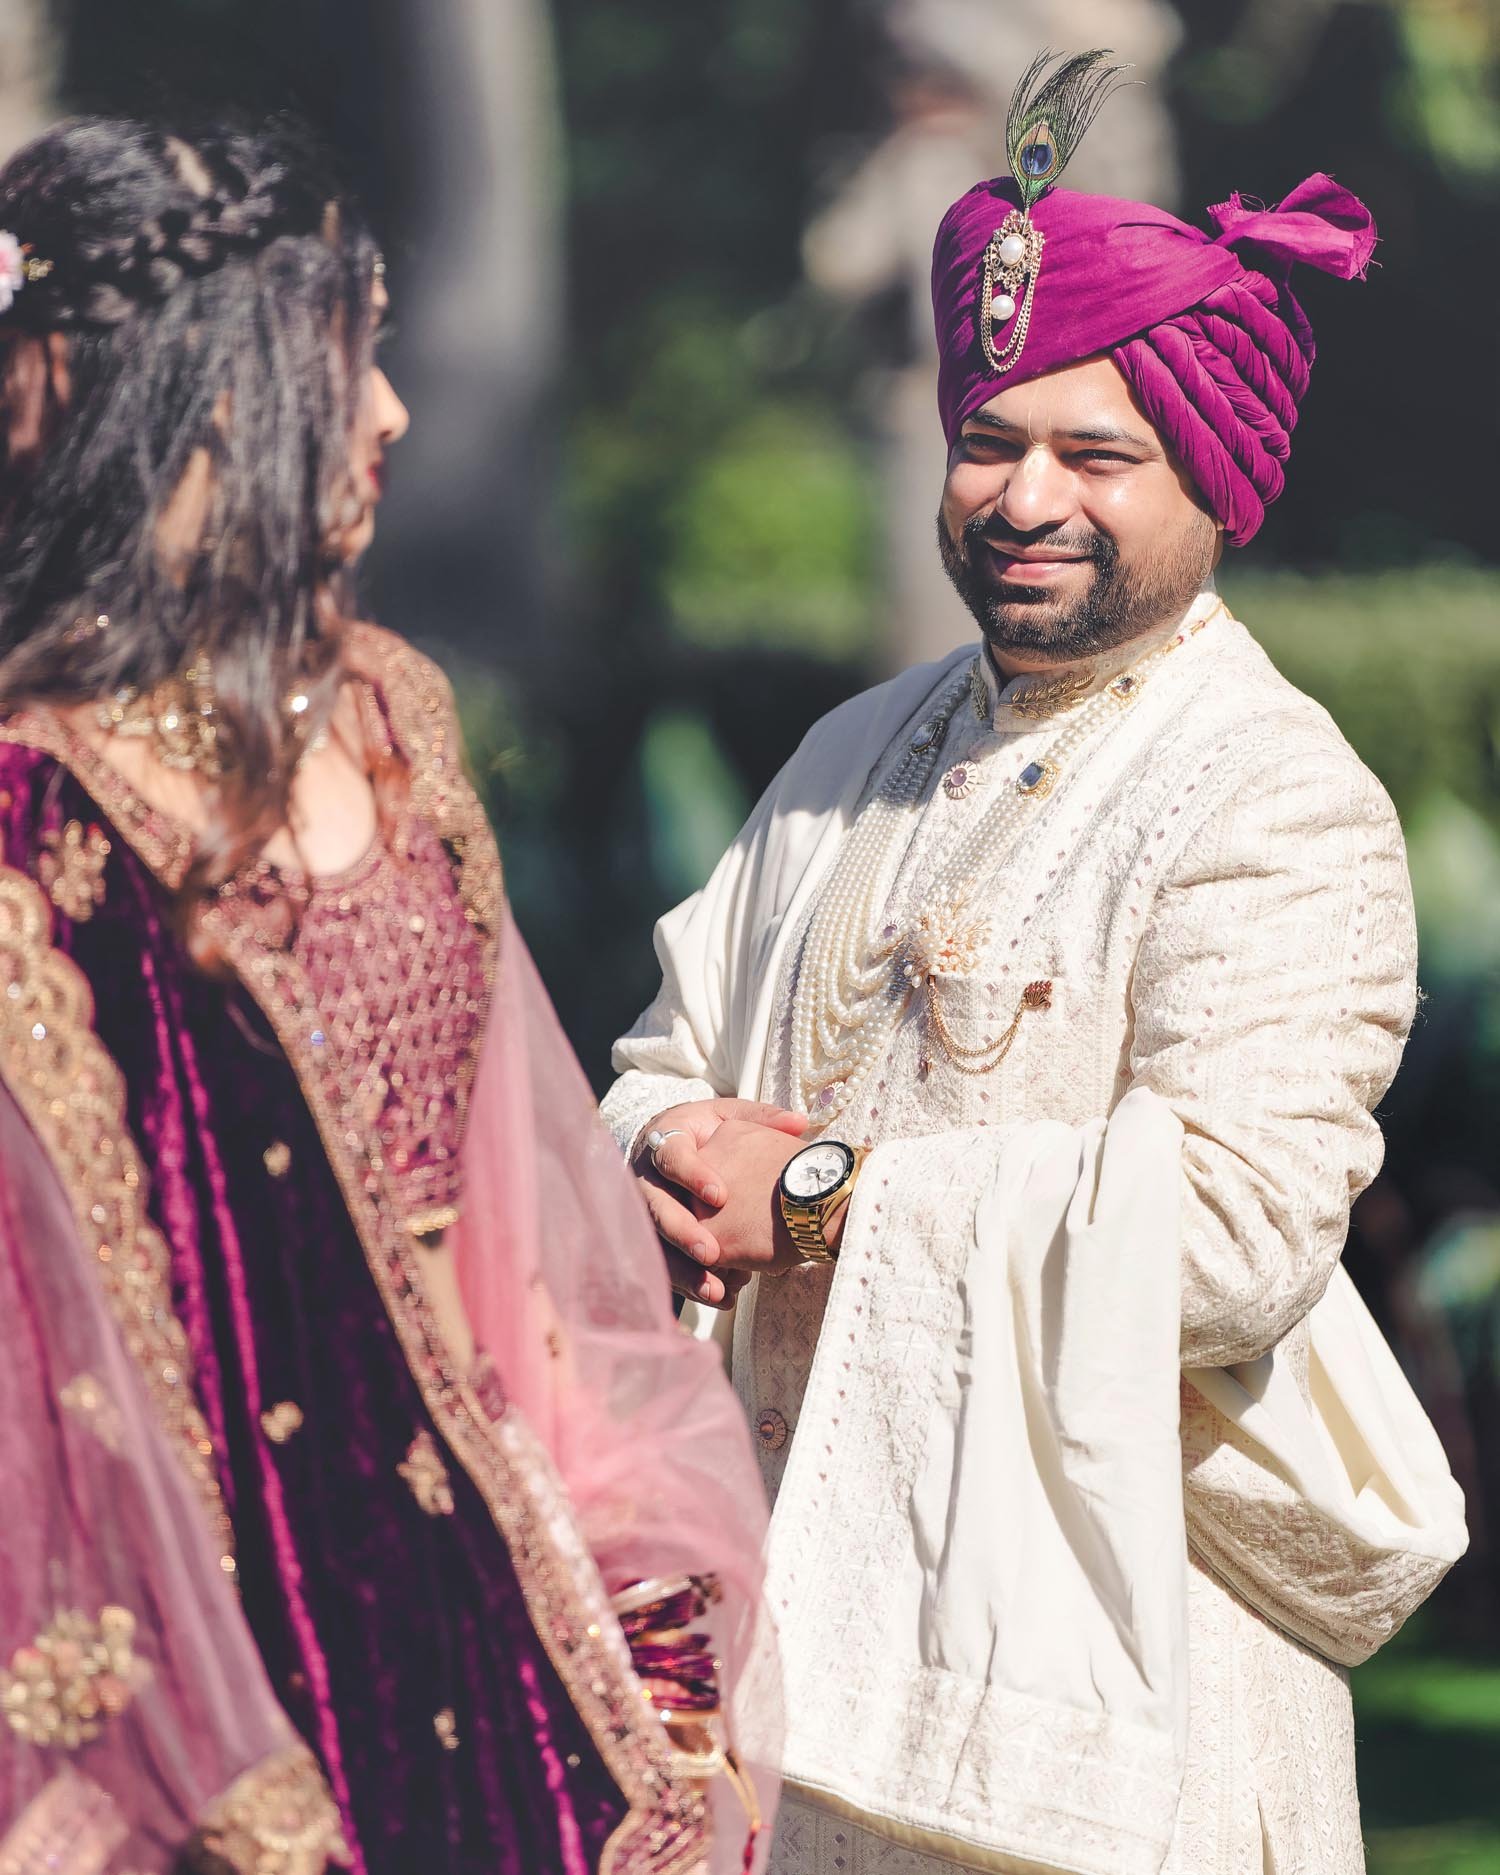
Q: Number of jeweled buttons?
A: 4